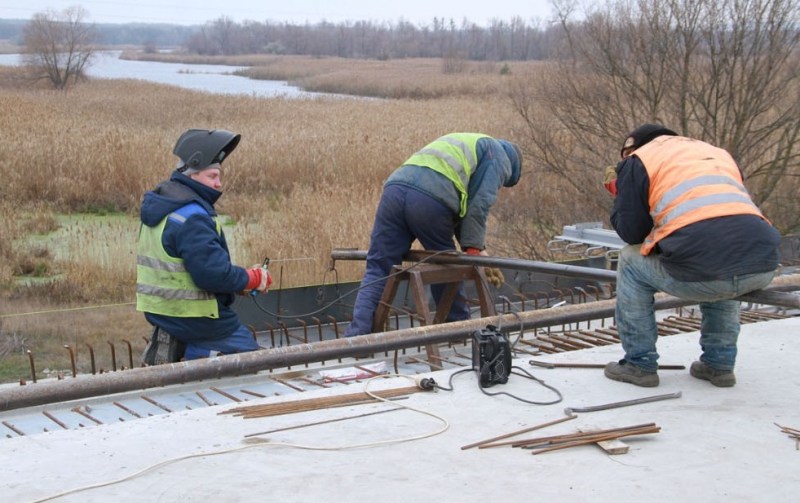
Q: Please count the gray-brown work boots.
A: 2